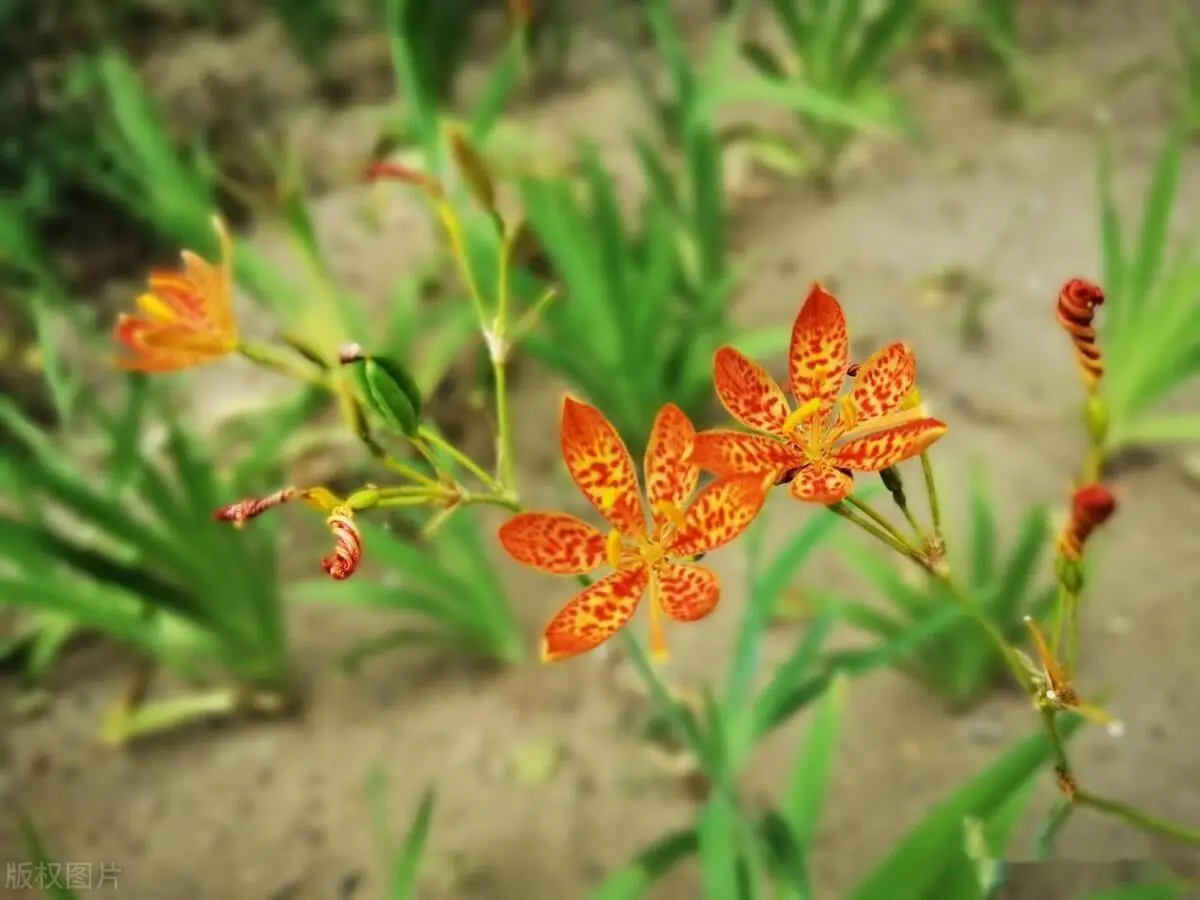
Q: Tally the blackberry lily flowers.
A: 3